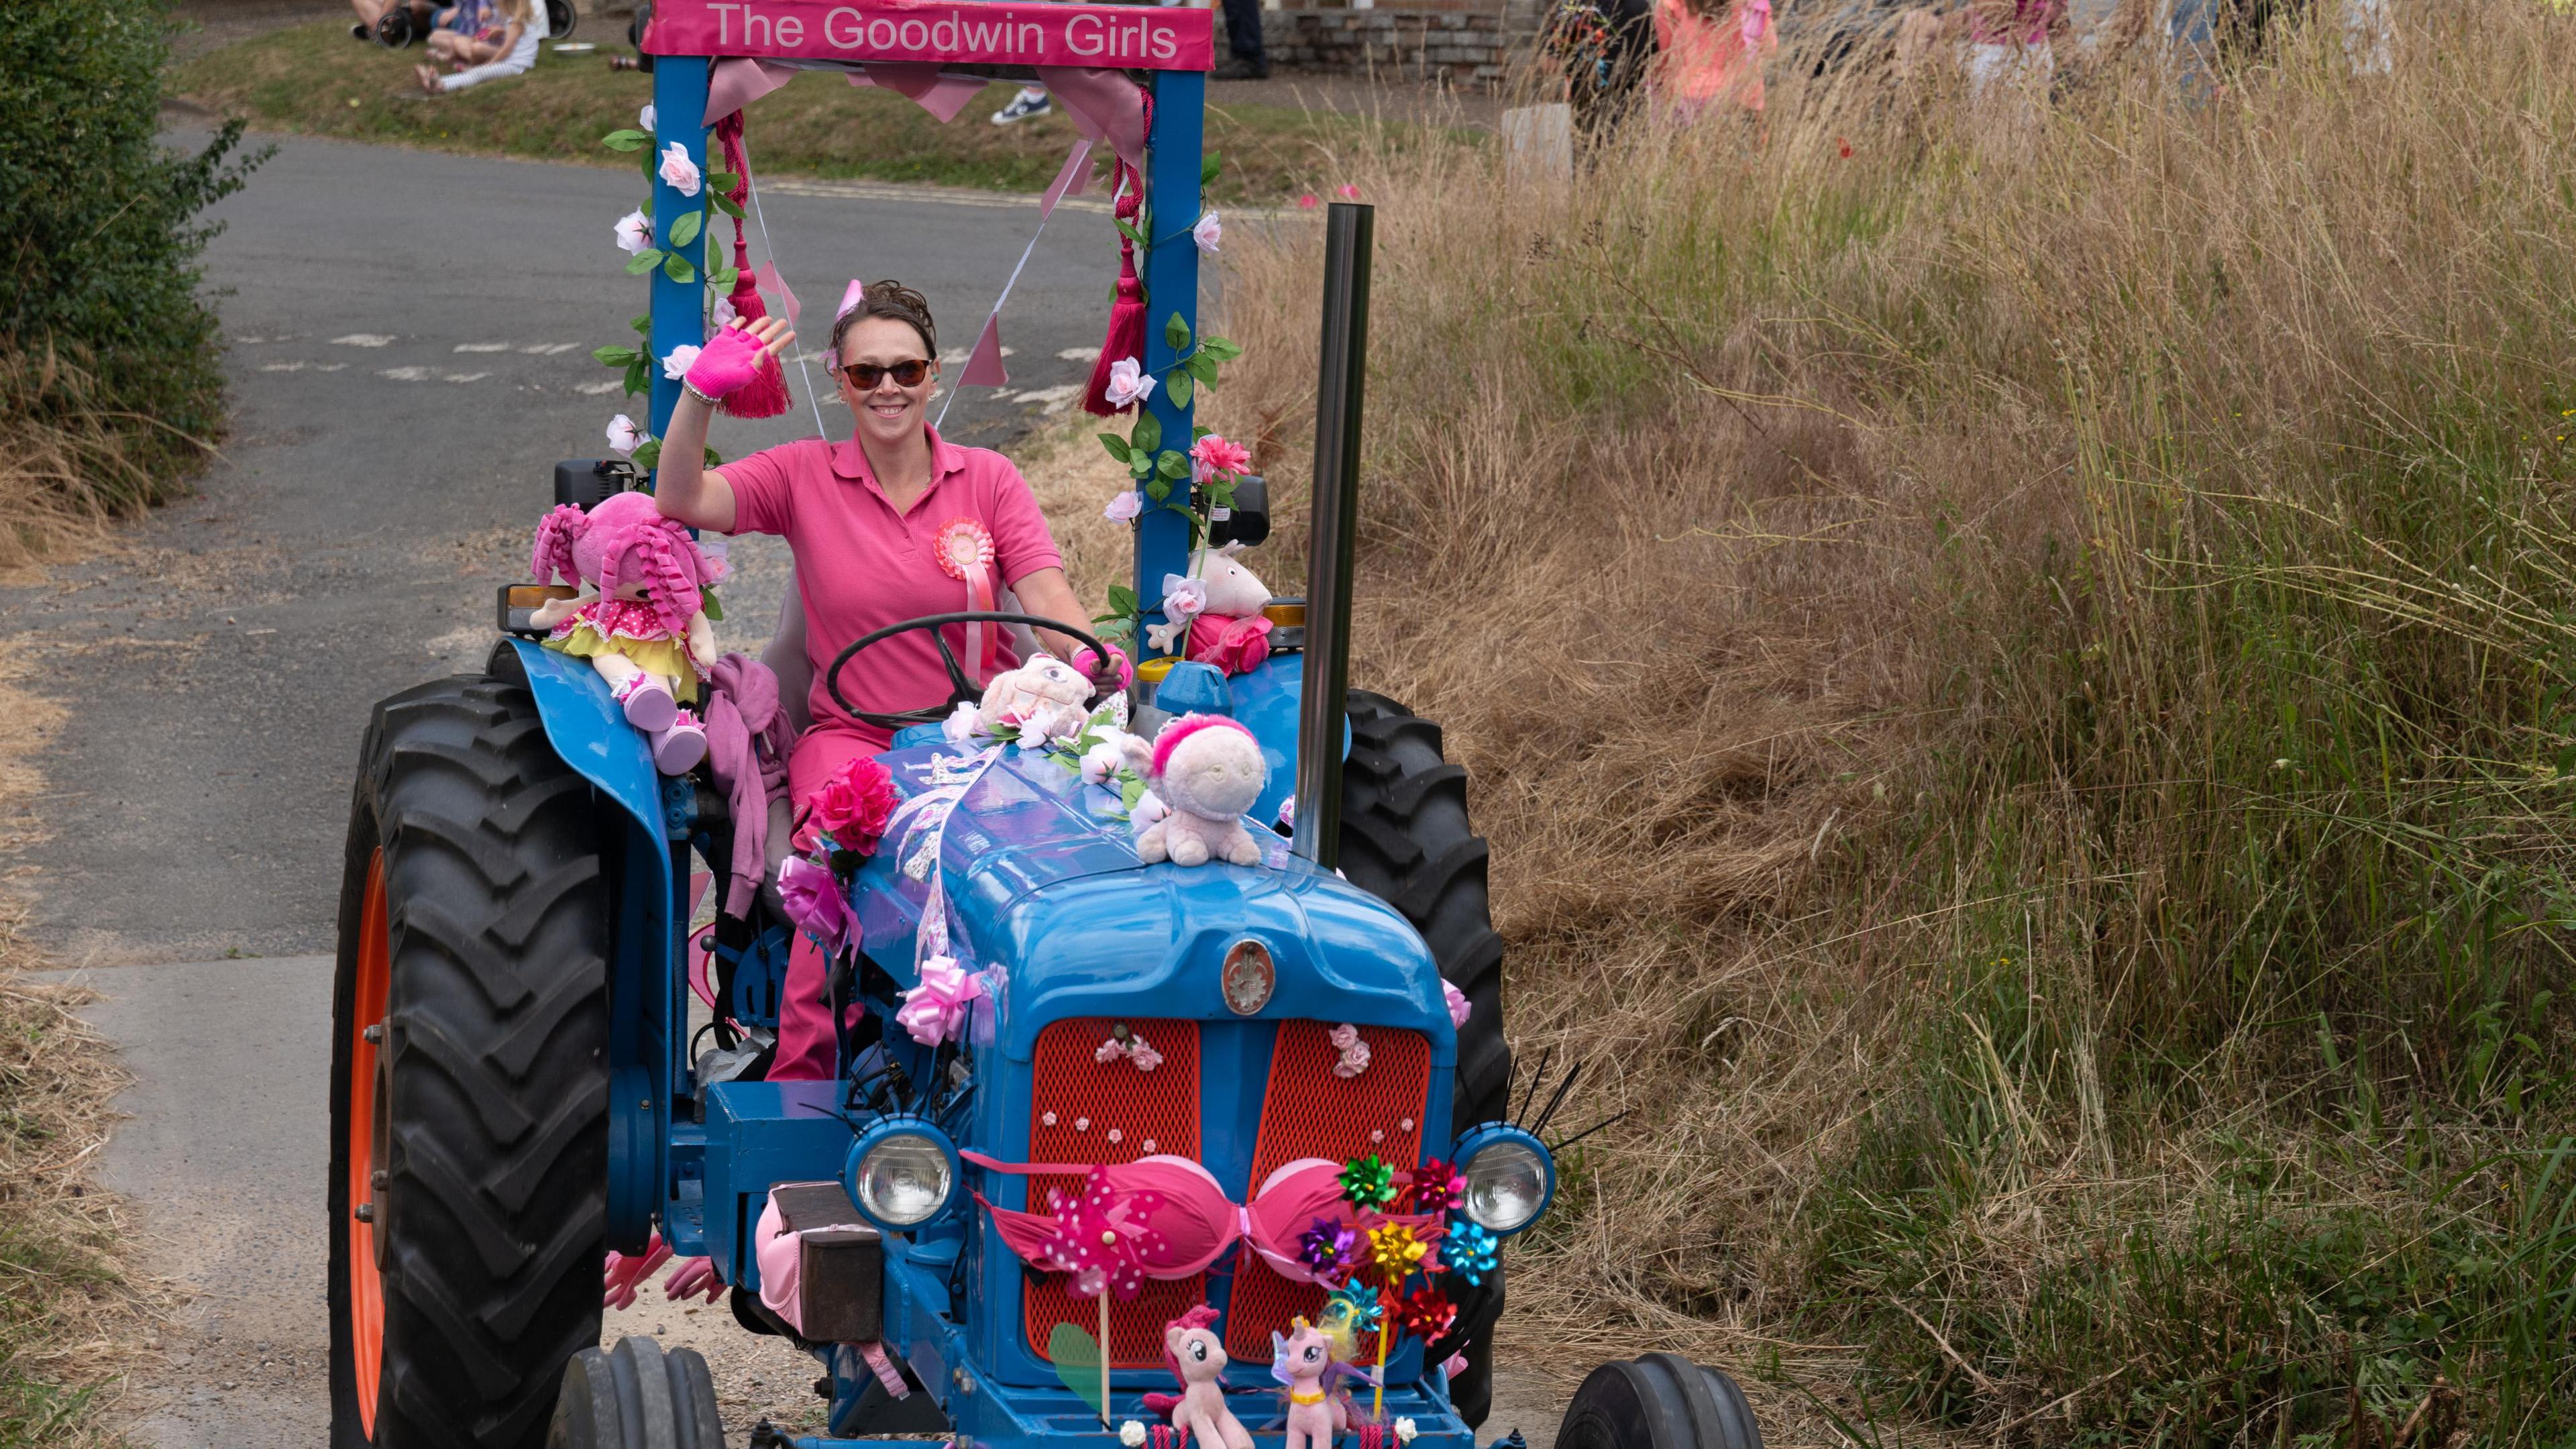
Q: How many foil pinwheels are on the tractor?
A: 7